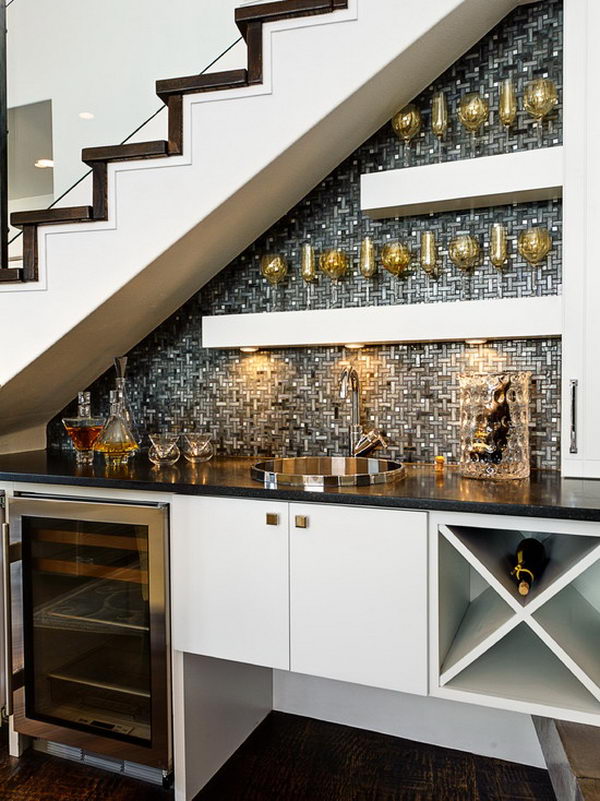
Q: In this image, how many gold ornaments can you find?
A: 14